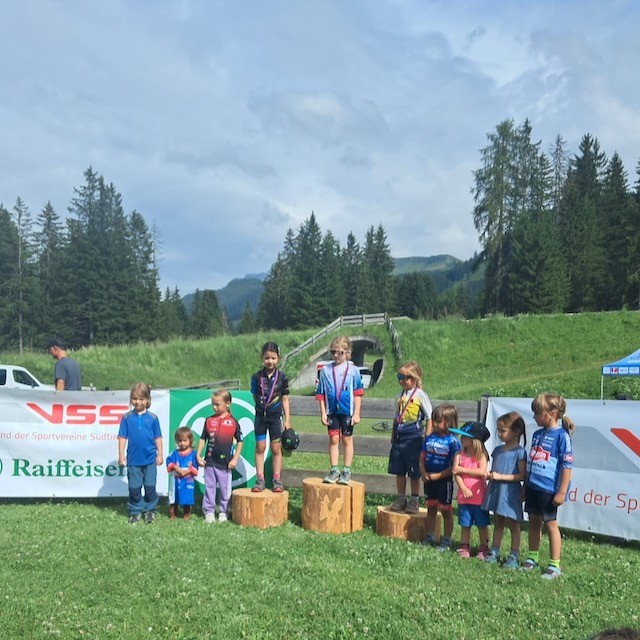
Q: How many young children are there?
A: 10